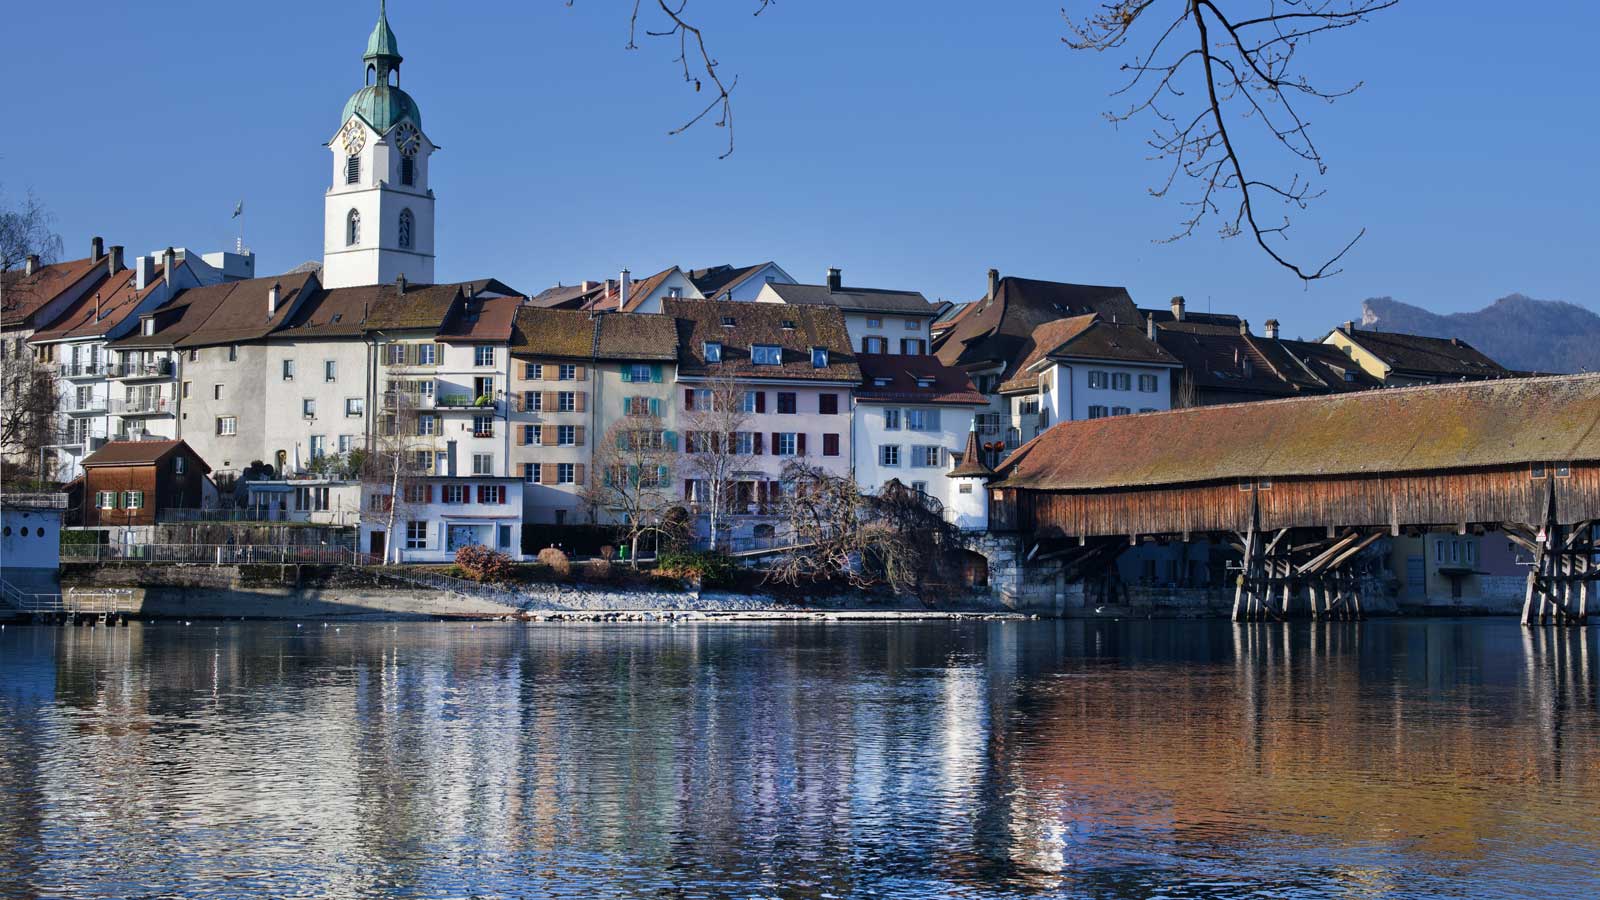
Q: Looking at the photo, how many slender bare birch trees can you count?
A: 2